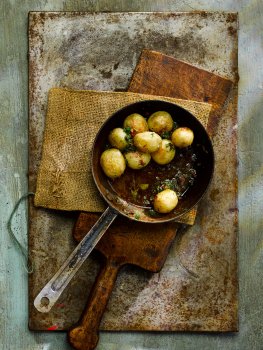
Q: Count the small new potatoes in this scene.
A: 9